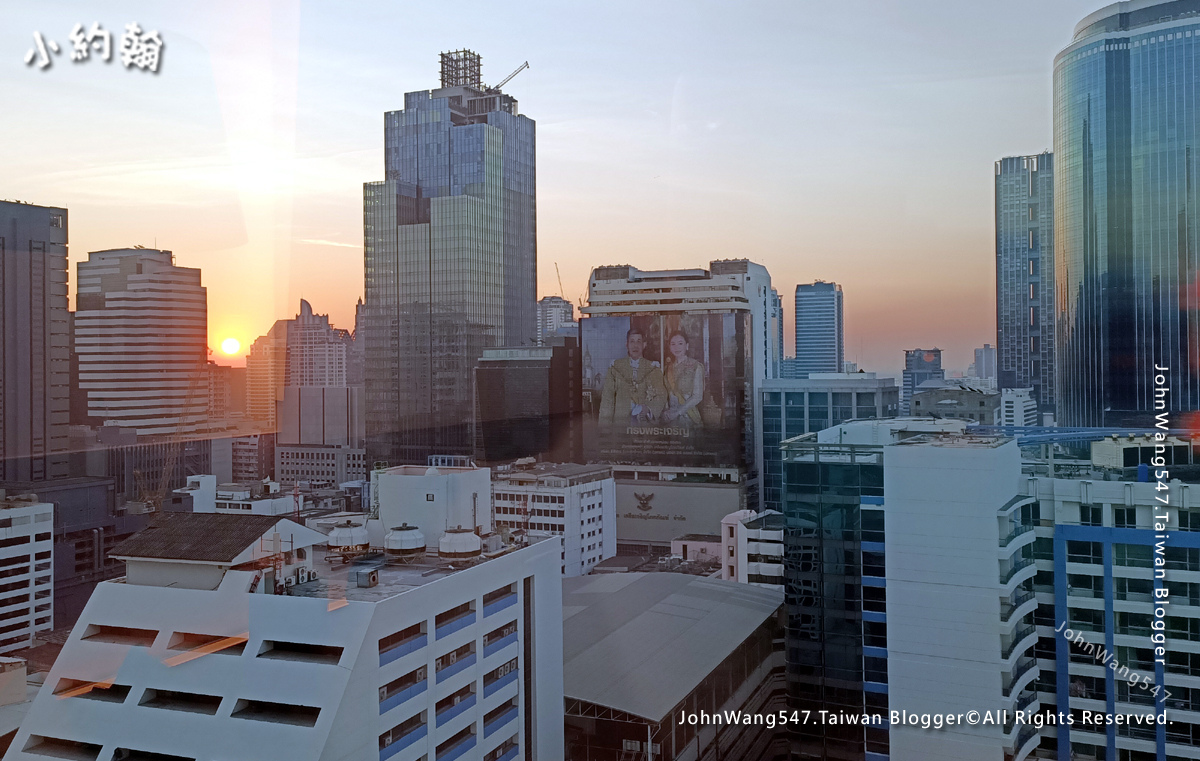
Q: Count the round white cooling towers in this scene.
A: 3